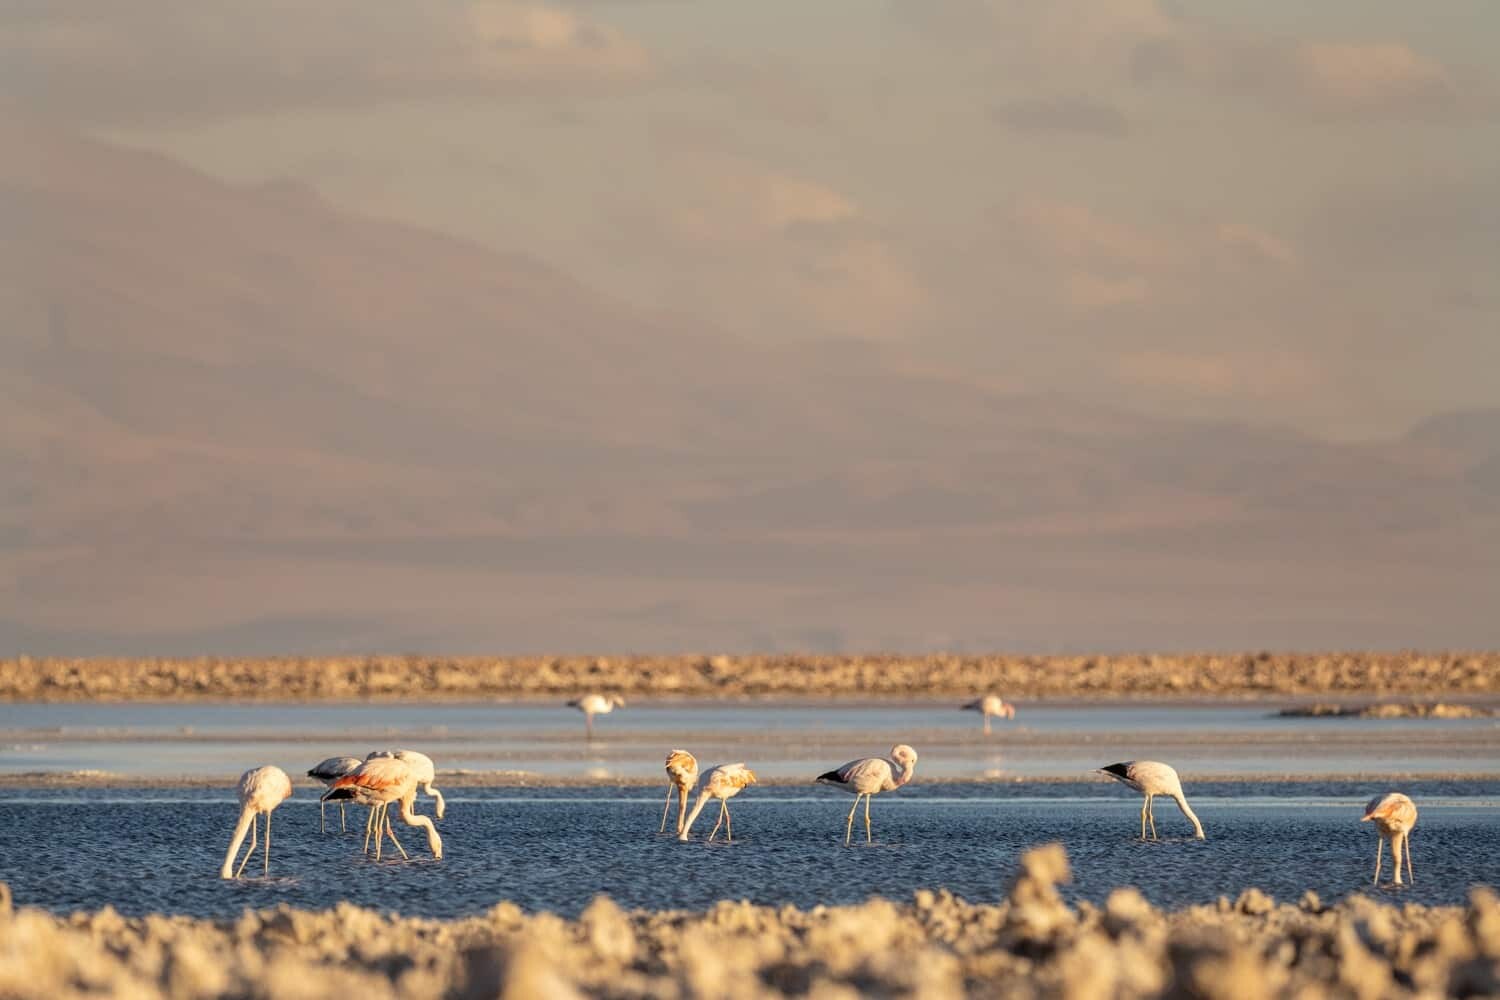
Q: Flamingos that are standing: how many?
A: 11